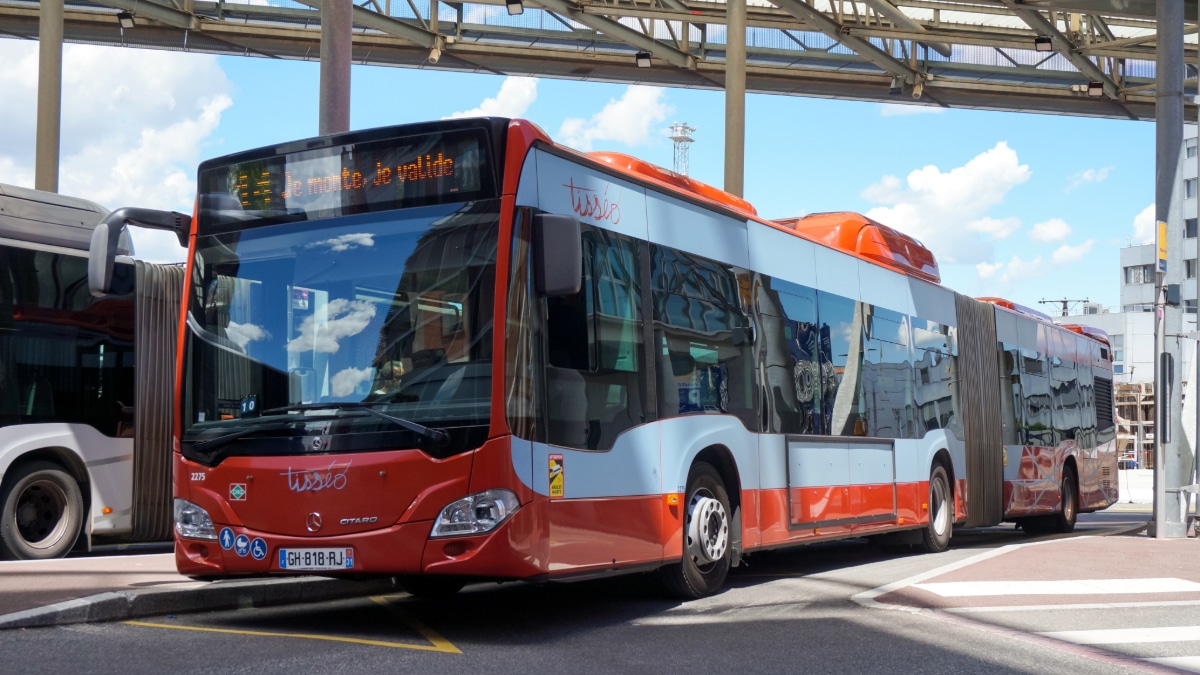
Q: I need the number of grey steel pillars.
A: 4